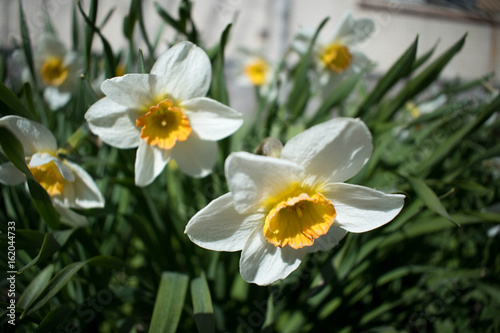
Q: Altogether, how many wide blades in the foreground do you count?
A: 2